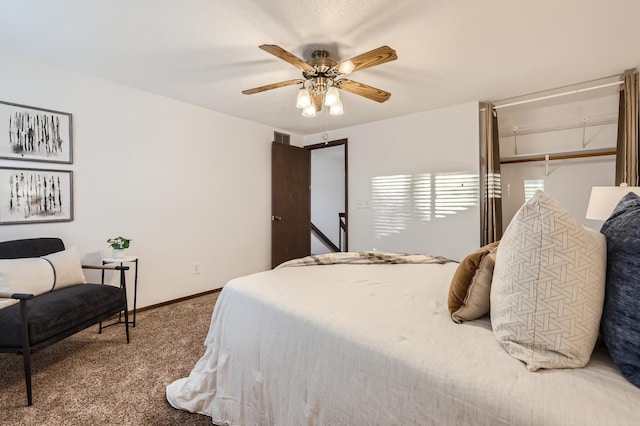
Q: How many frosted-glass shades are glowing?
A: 4